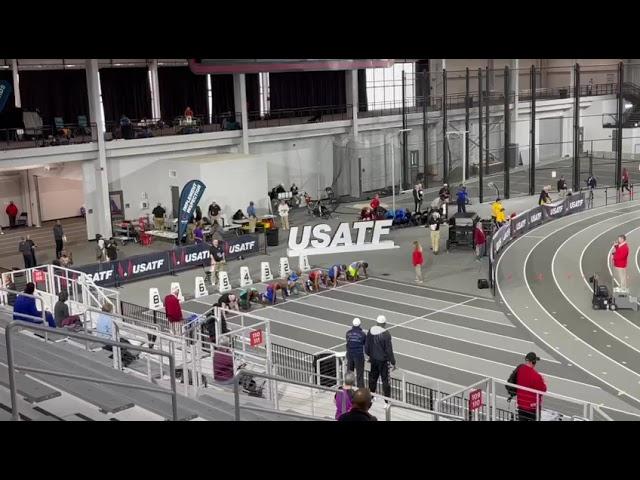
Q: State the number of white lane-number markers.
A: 8